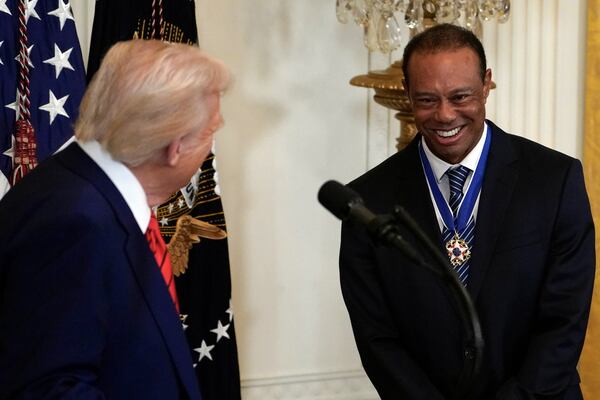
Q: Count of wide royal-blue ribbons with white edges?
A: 1